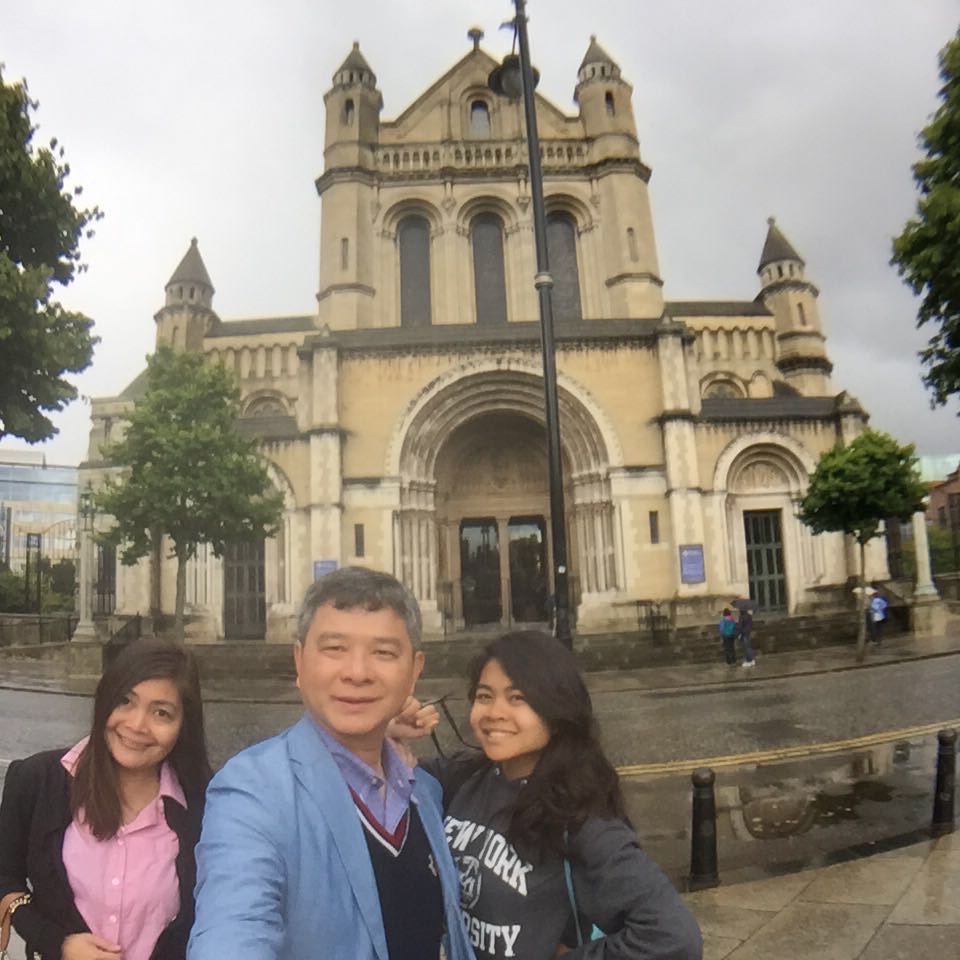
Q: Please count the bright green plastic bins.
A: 0